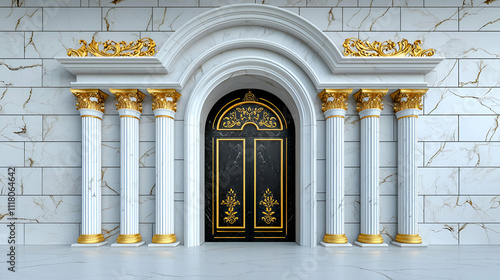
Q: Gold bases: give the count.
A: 6